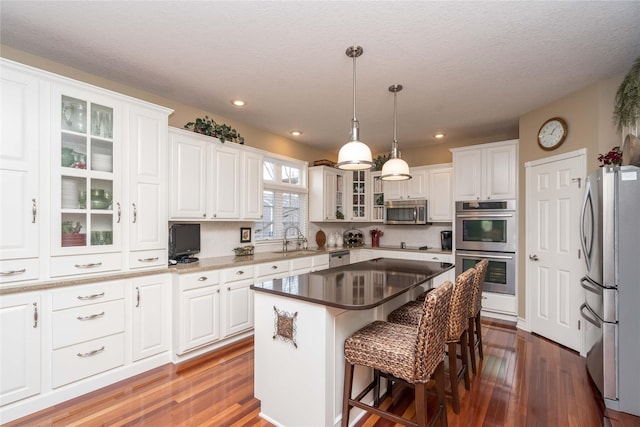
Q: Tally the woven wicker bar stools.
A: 3